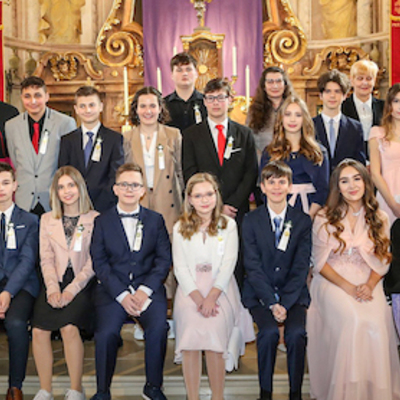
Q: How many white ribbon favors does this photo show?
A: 10